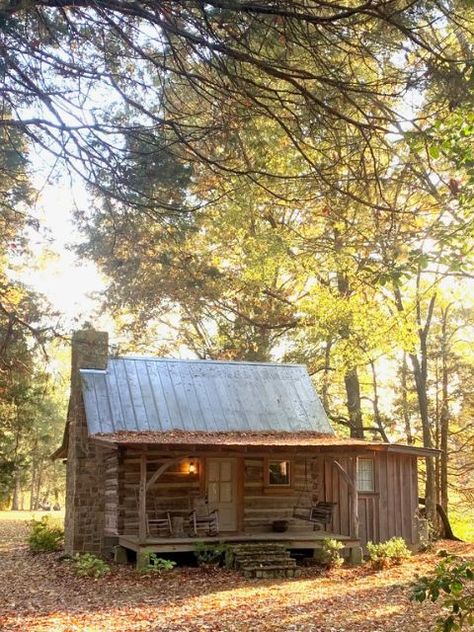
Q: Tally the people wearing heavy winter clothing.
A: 0